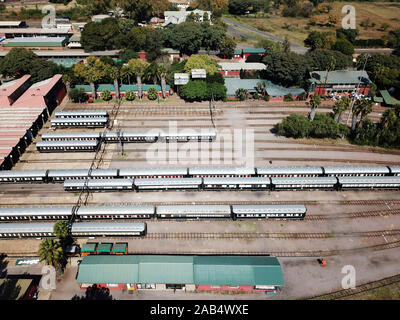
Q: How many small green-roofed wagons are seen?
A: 3